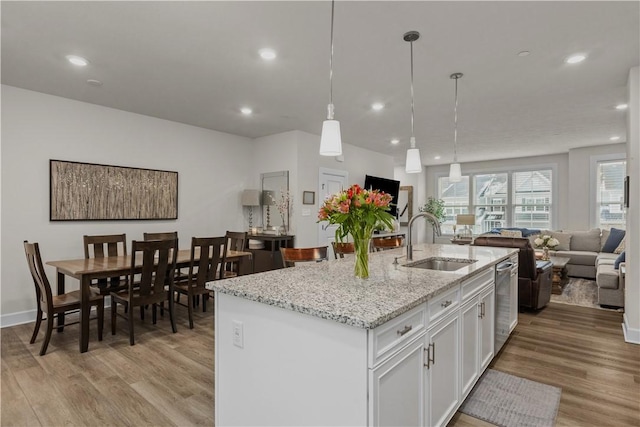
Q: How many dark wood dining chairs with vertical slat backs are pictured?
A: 6